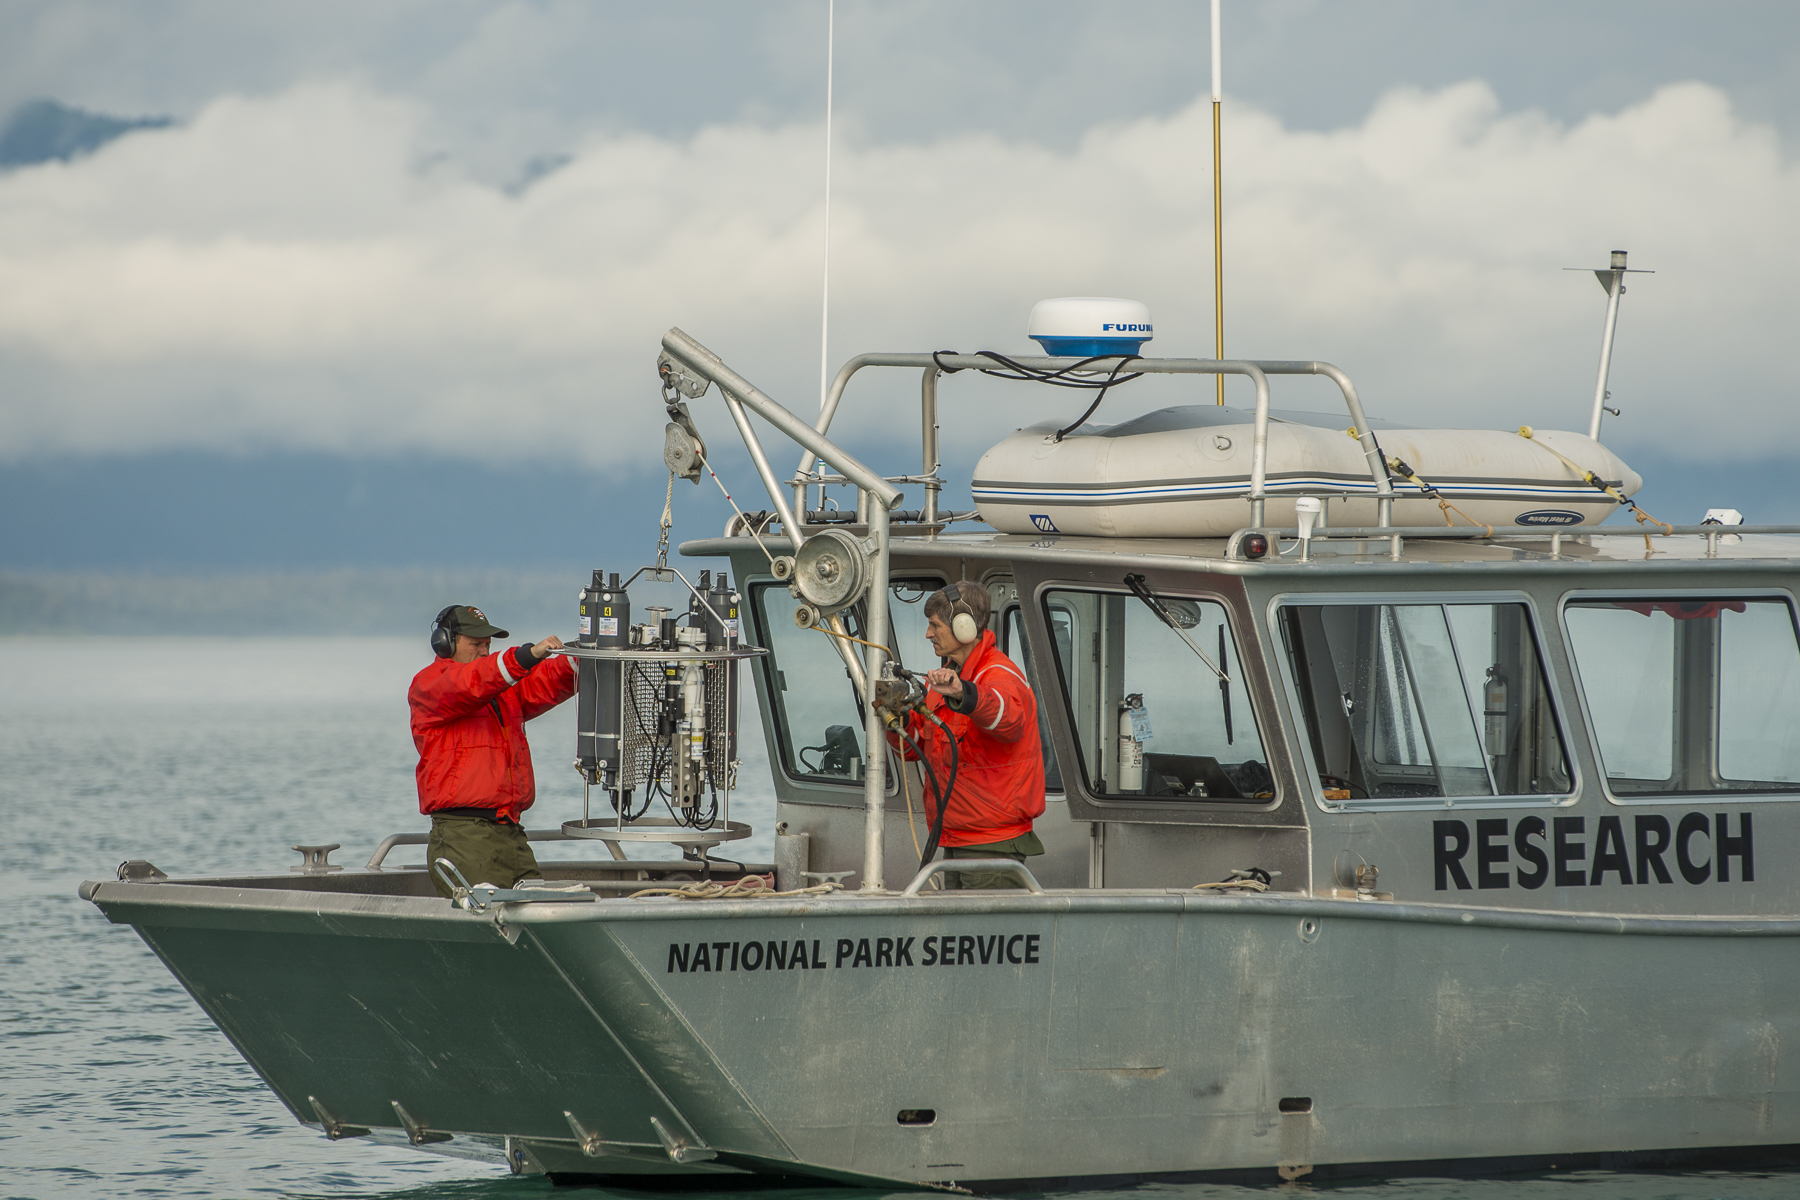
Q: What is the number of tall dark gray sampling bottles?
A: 4